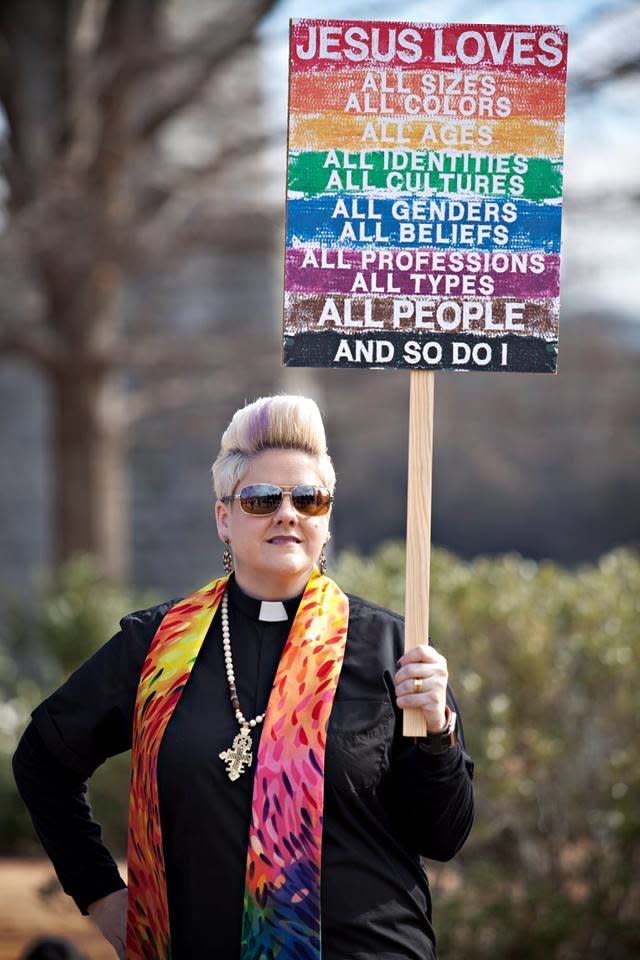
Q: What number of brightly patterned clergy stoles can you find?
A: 1